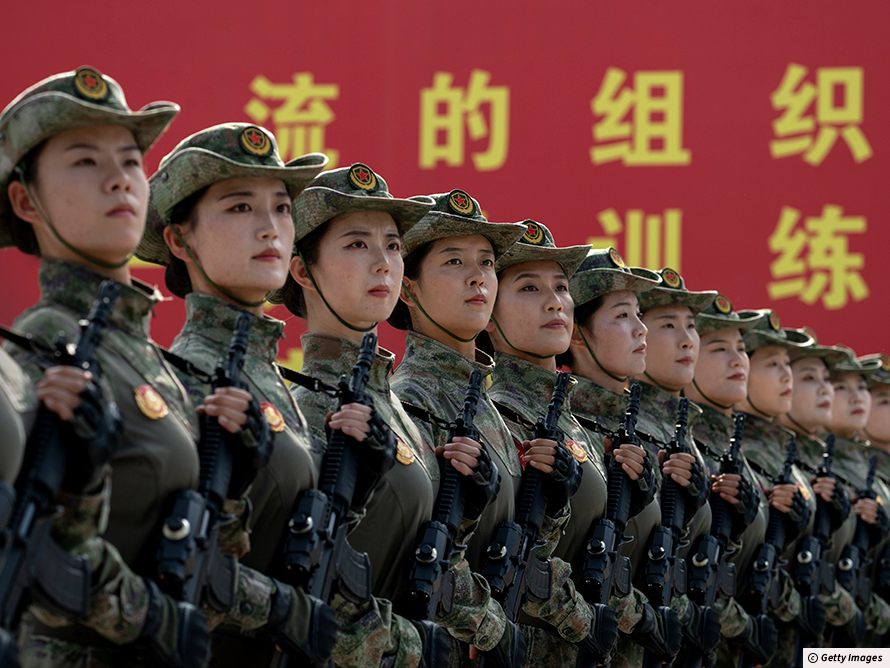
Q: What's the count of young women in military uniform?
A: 12